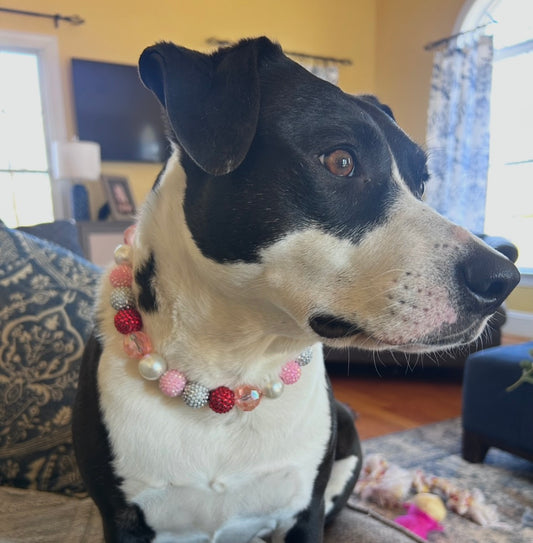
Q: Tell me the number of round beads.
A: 14